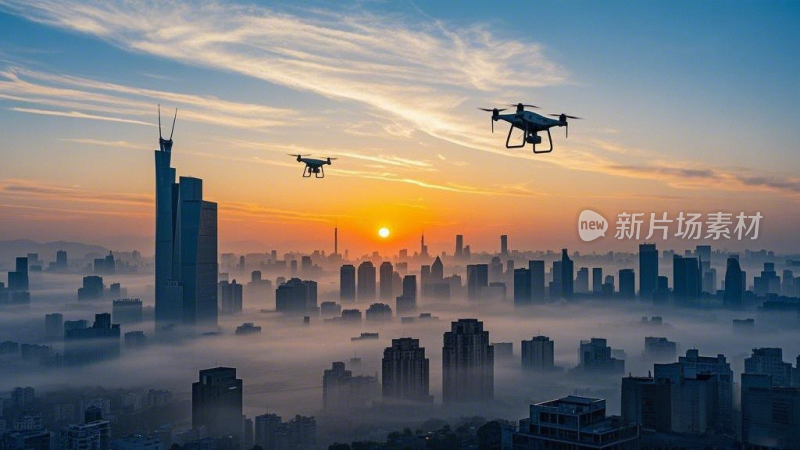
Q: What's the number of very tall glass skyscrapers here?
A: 1